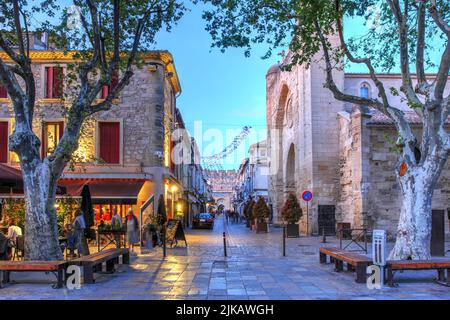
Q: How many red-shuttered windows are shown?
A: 6